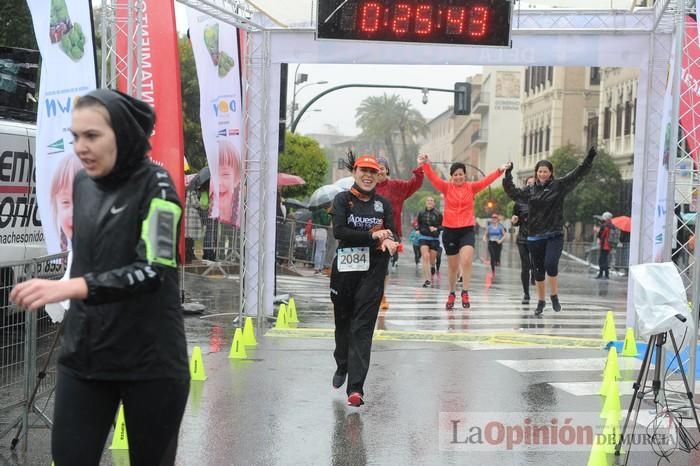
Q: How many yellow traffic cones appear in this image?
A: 13